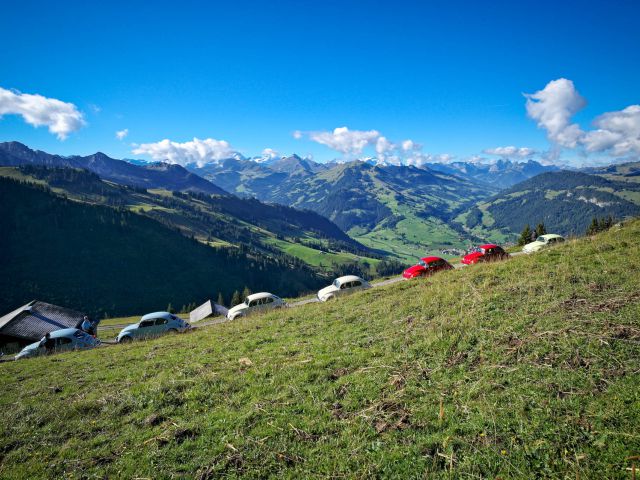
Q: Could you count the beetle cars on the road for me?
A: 7